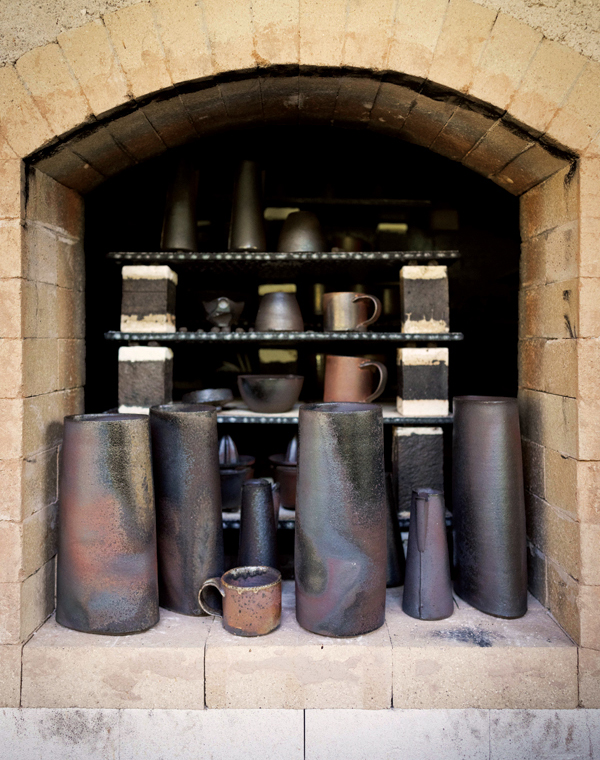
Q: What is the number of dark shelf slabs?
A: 4